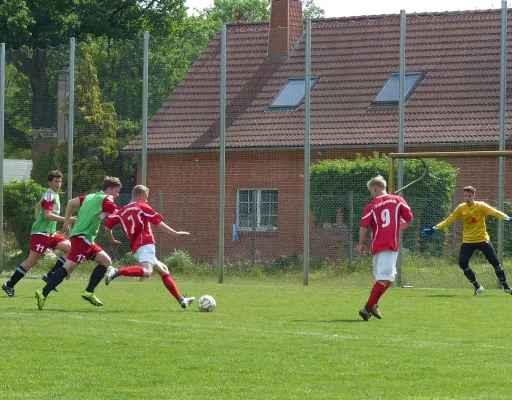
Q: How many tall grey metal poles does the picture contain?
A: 7